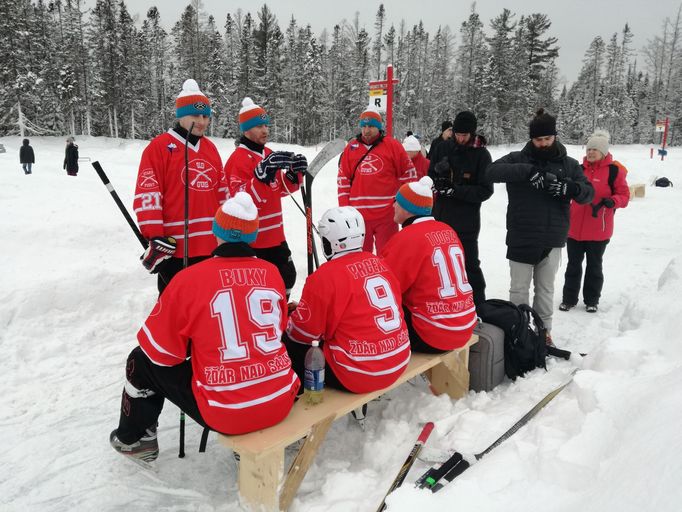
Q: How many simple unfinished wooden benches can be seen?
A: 1